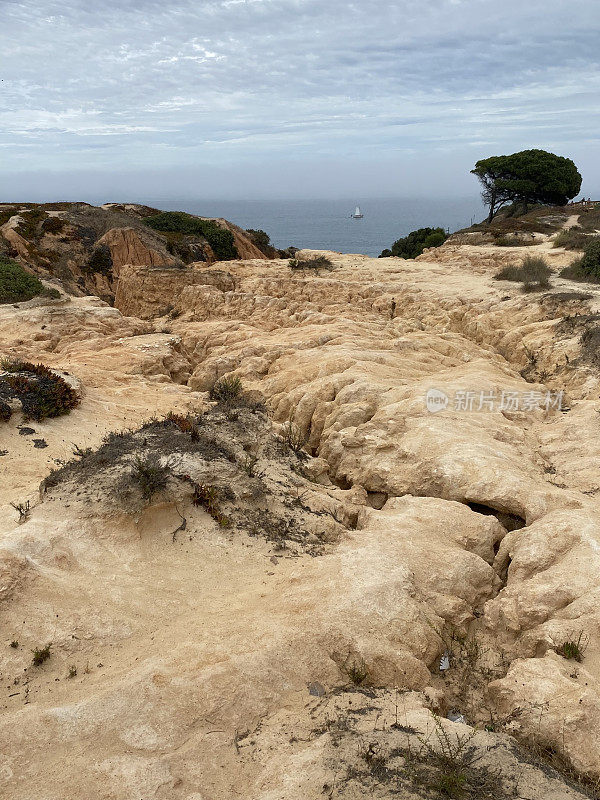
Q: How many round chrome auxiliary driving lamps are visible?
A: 0